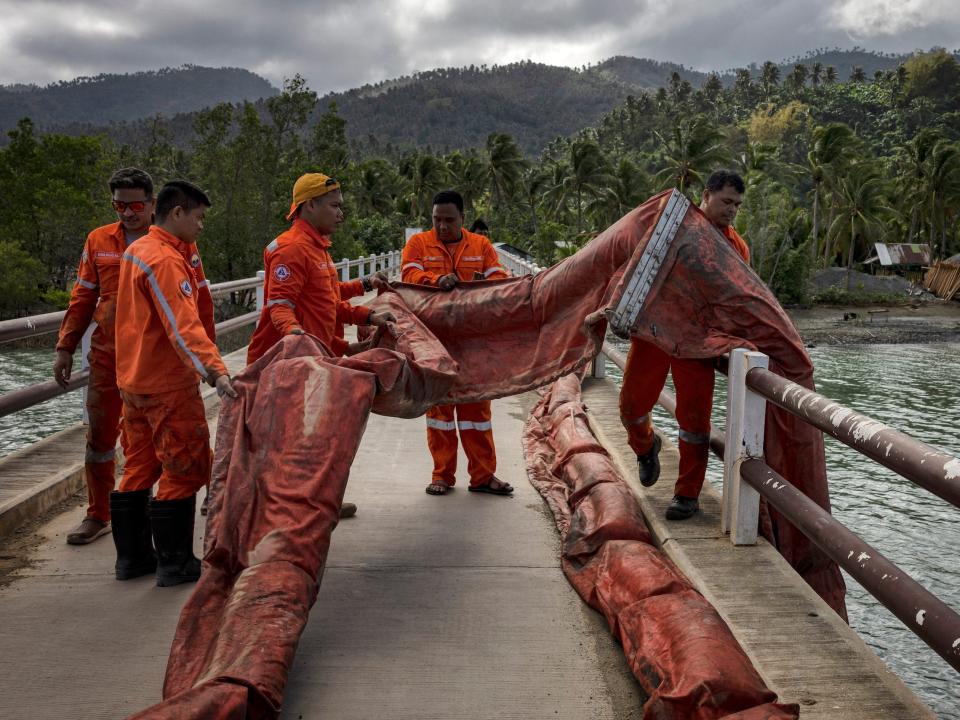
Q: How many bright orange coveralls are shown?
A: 5